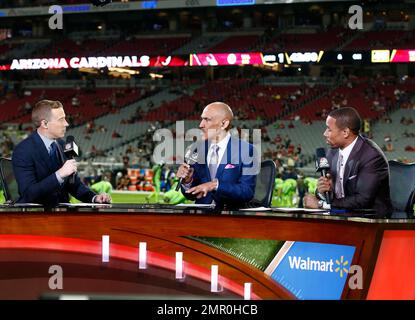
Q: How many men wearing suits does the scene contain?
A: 3